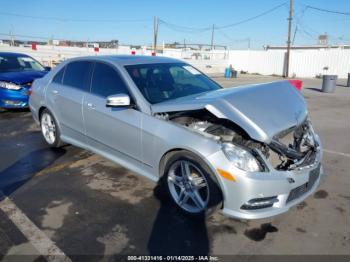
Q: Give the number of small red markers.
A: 4